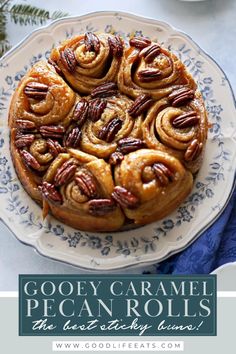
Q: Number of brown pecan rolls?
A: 8